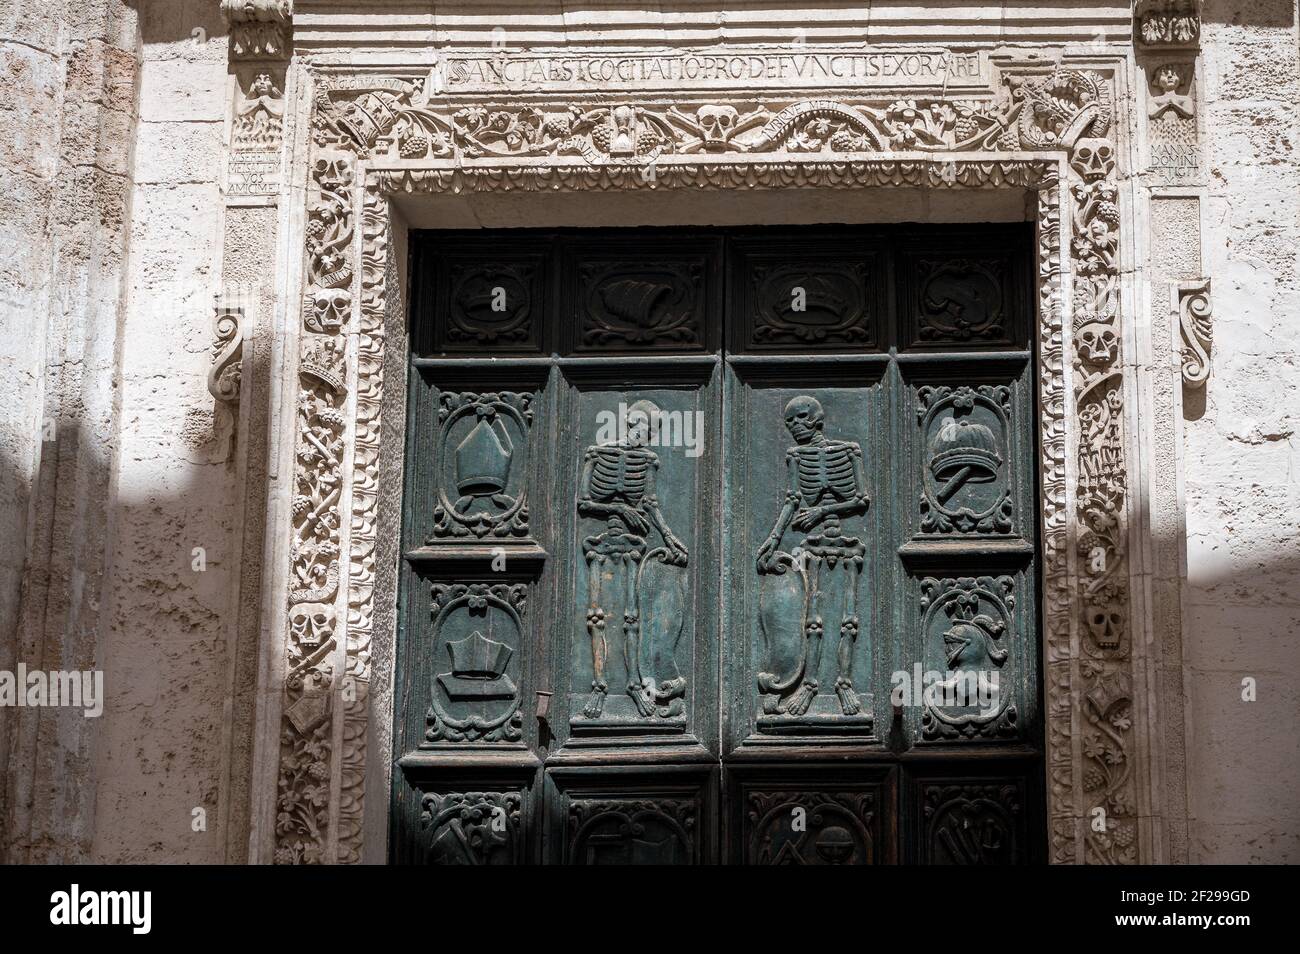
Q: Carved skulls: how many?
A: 9